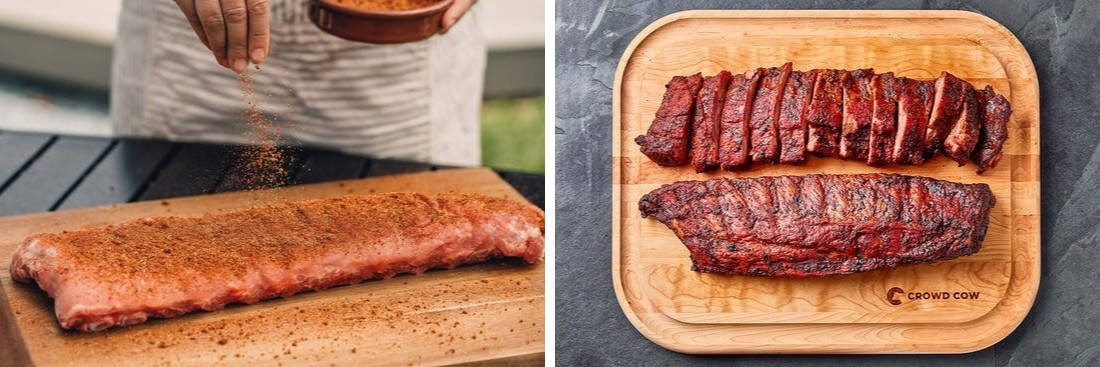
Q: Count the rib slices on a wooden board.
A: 12